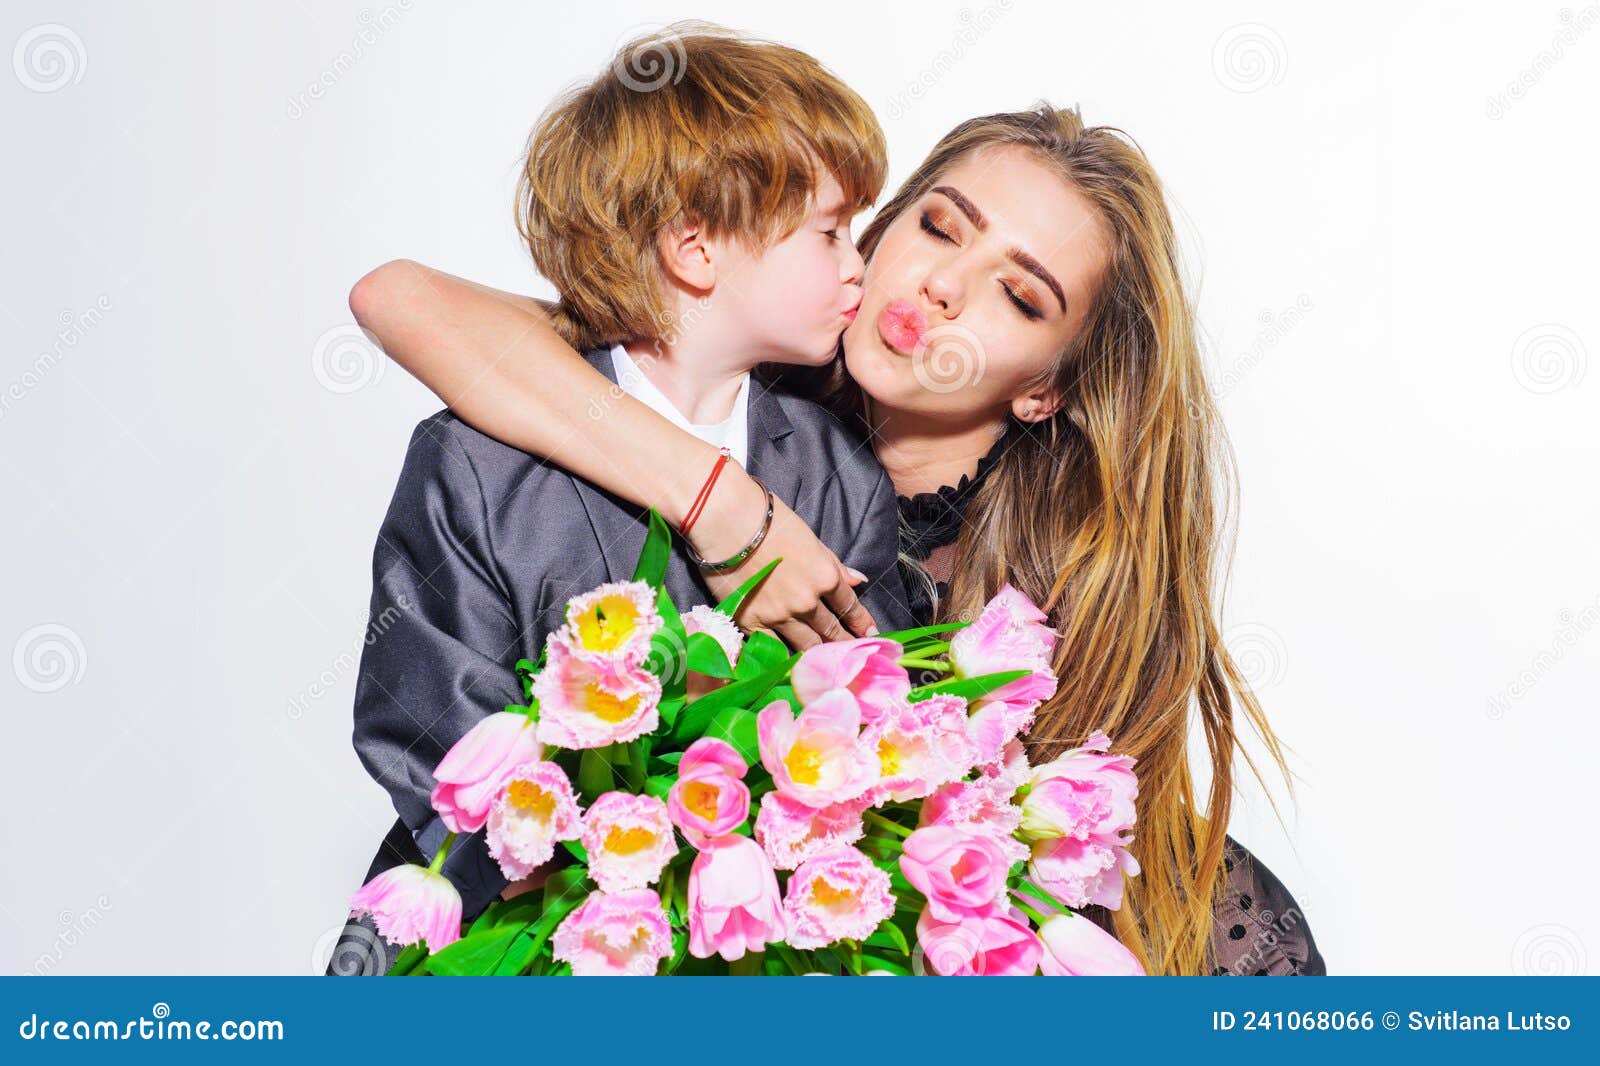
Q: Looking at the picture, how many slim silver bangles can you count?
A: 1